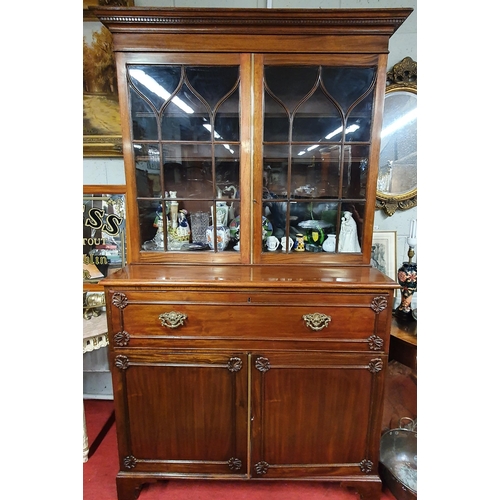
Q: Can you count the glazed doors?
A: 2